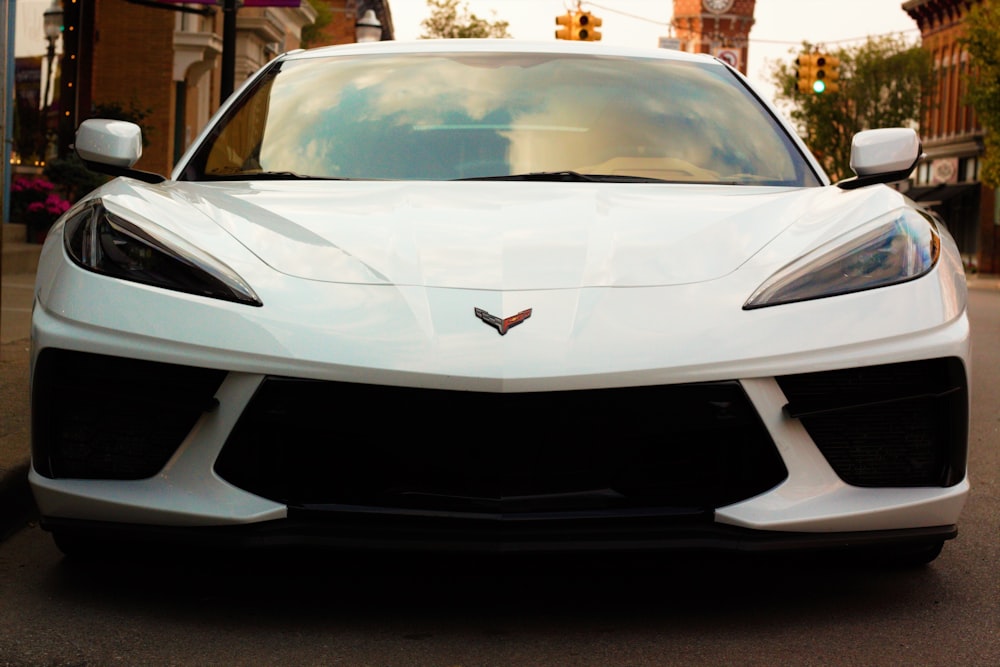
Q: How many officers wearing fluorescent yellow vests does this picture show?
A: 0